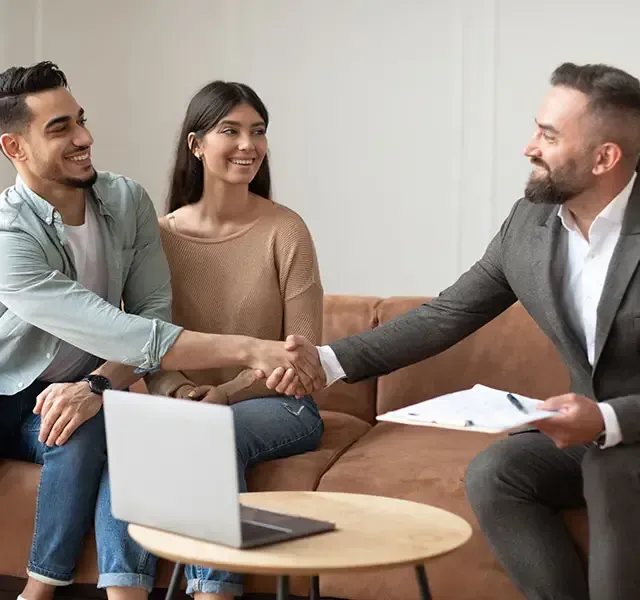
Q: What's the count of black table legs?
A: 4